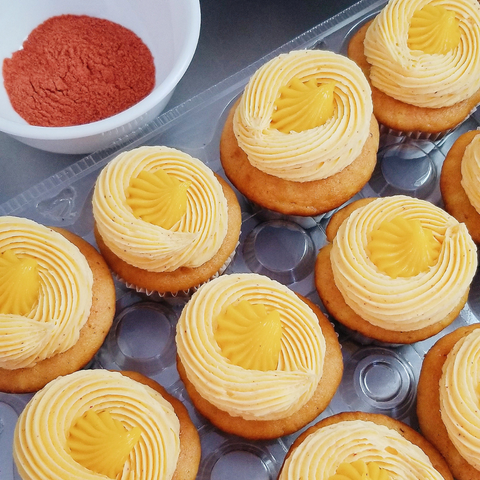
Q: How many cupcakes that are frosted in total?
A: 10